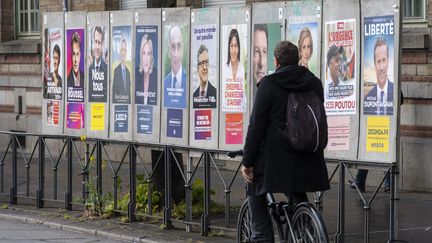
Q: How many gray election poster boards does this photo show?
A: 12